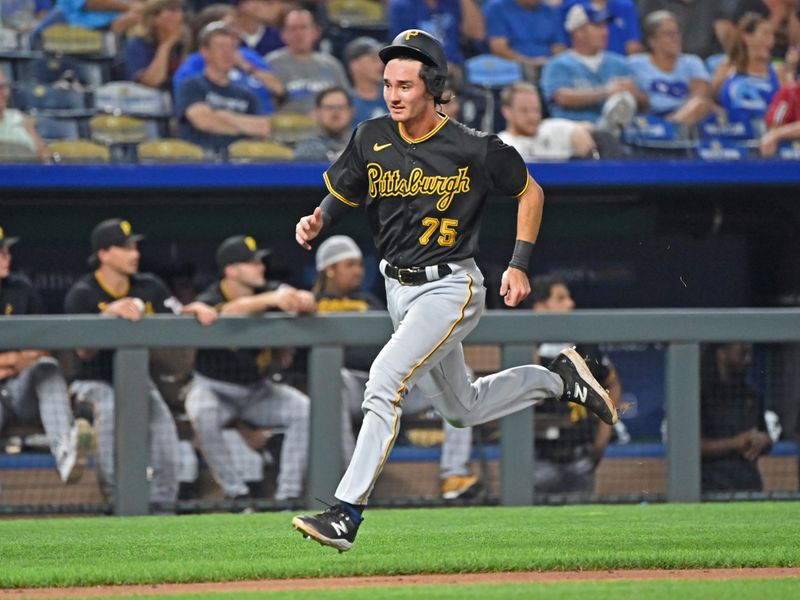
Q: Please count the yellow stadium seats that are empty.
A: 7